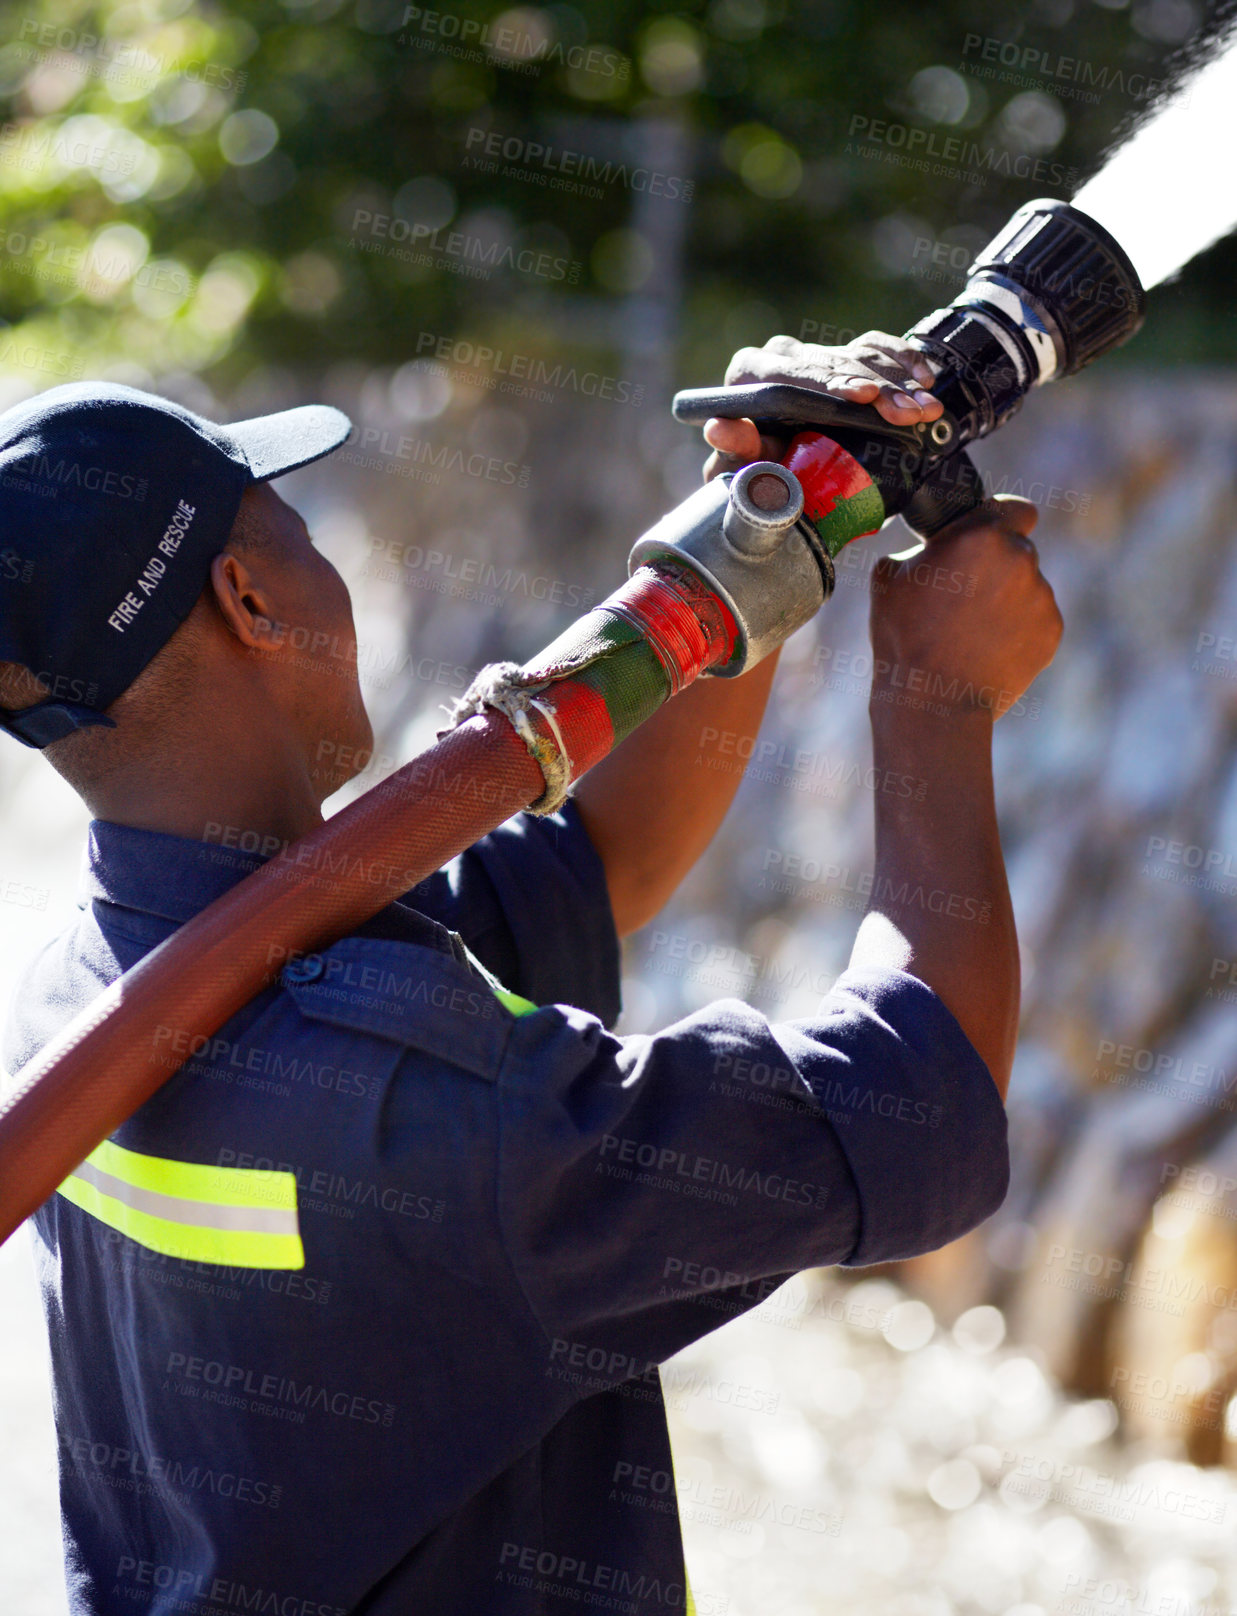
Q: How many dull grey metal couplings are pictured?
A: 1